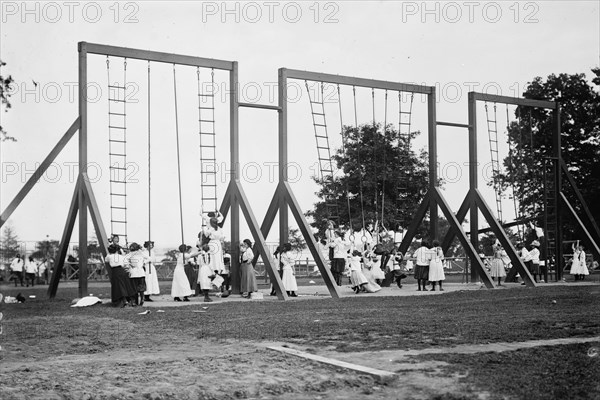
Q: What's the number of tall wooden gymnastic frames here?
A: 3